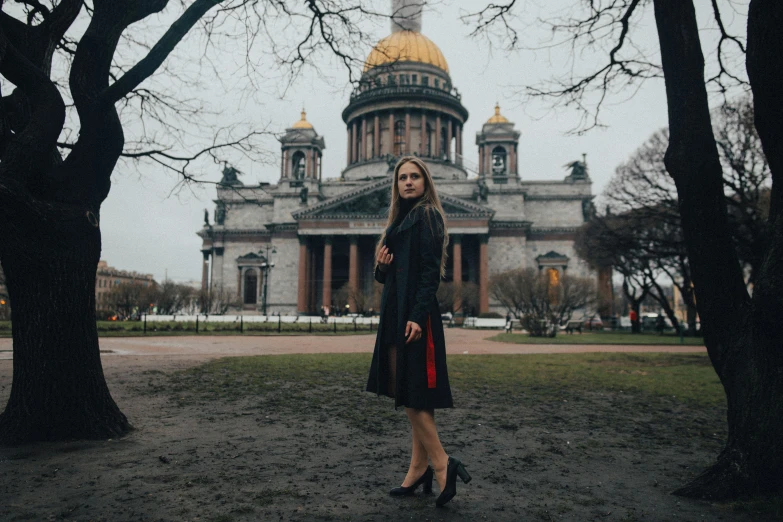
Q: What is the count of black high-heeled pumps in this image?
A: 2